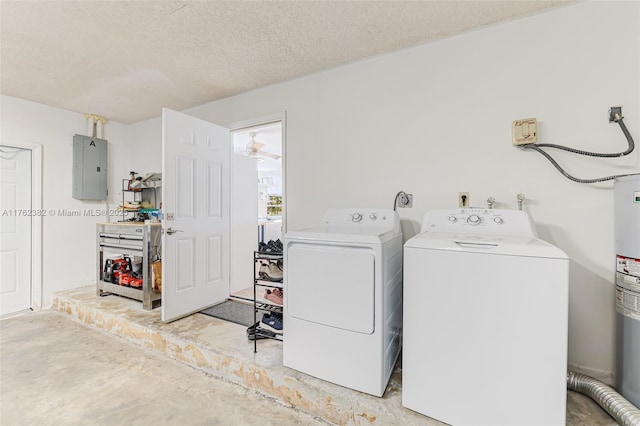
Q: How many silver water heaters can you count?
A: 1